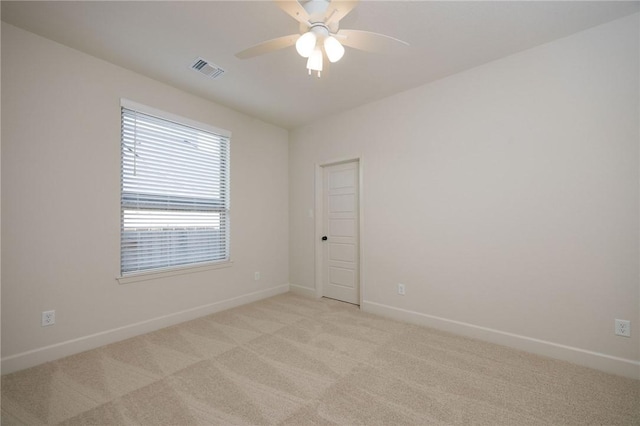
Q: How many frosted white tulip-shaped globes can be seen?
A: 3